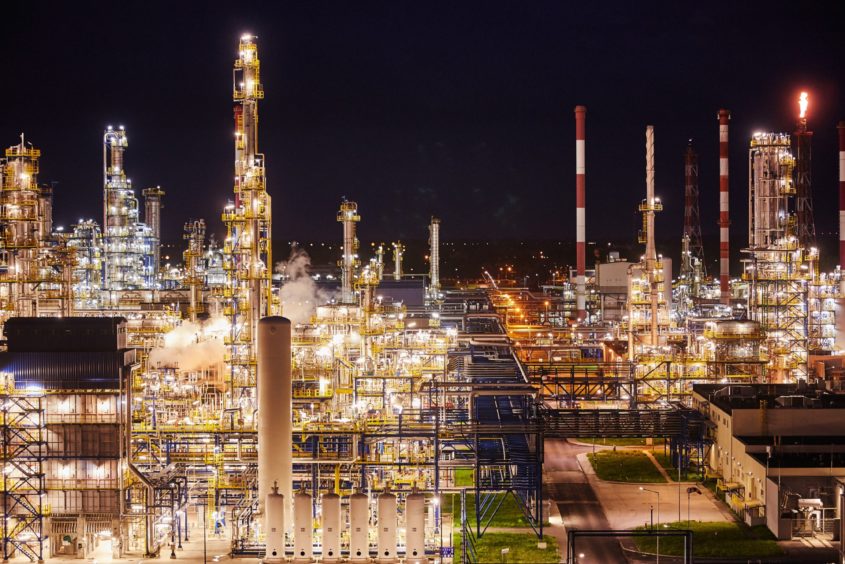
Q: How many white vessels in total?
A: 7